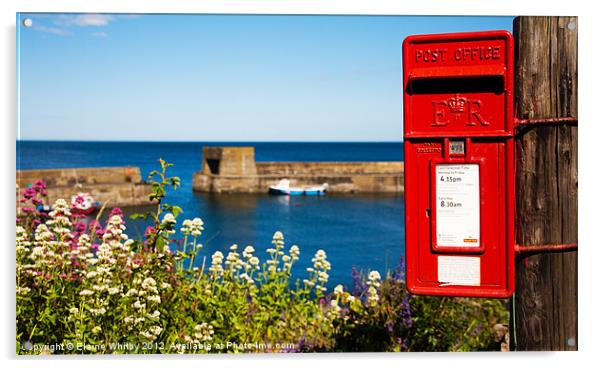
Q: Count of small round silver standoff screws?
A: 4